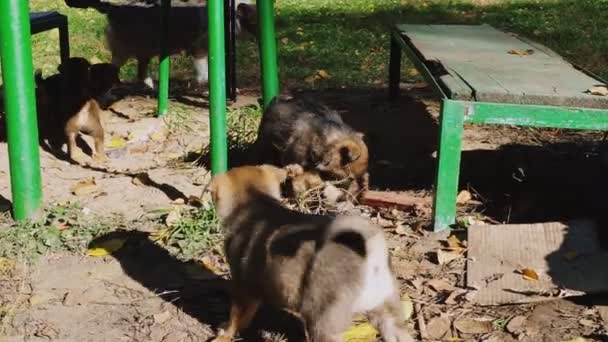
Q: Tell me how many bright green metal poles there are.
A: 4